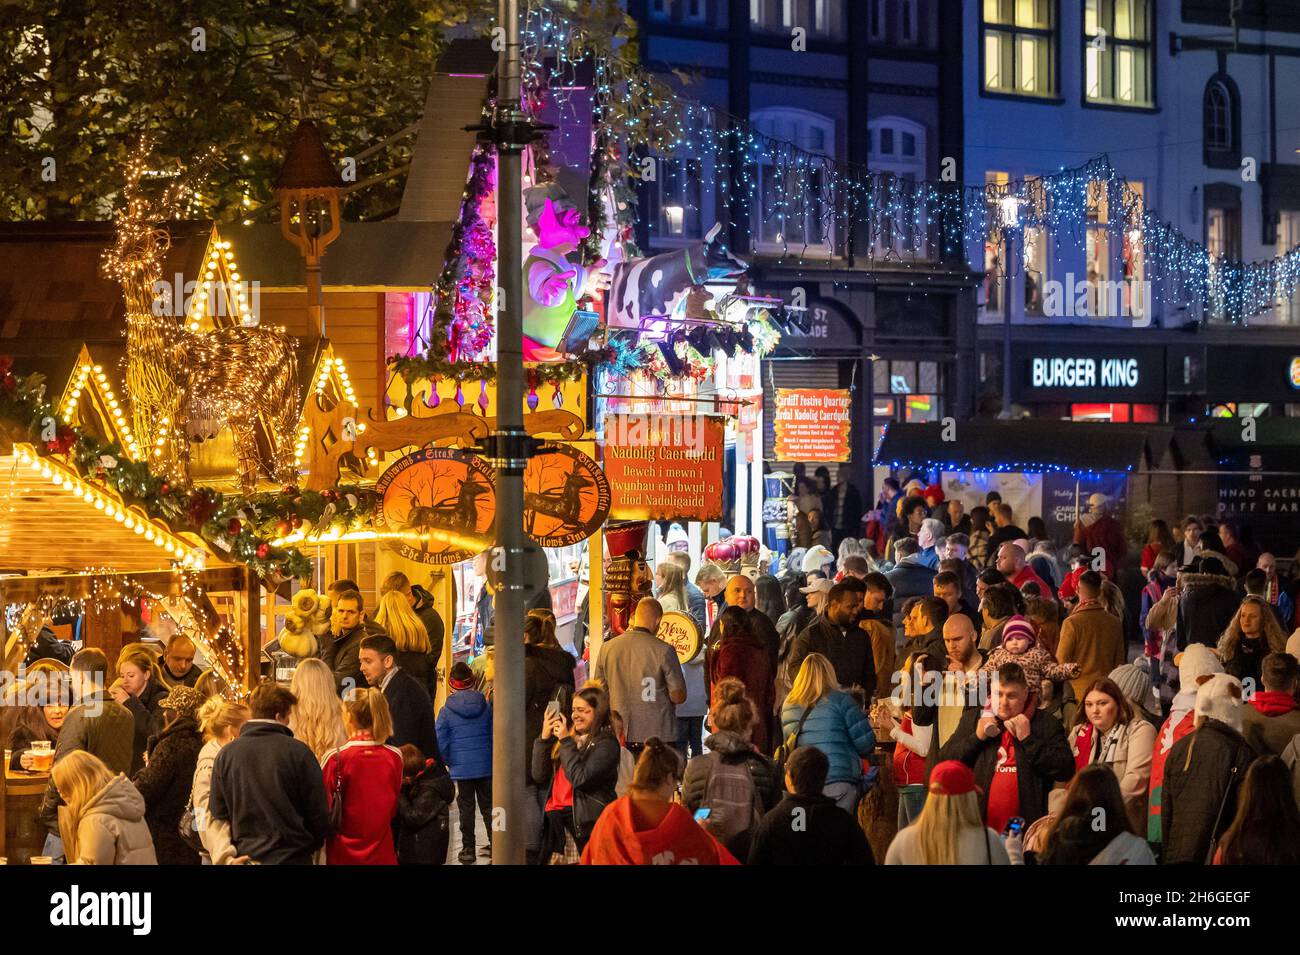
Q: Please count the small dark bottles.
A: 0